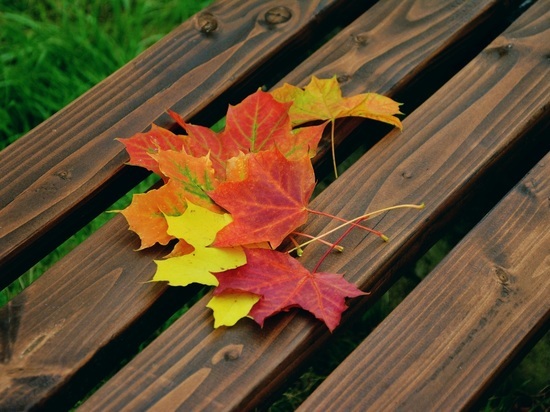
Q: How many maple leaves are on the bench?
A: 6